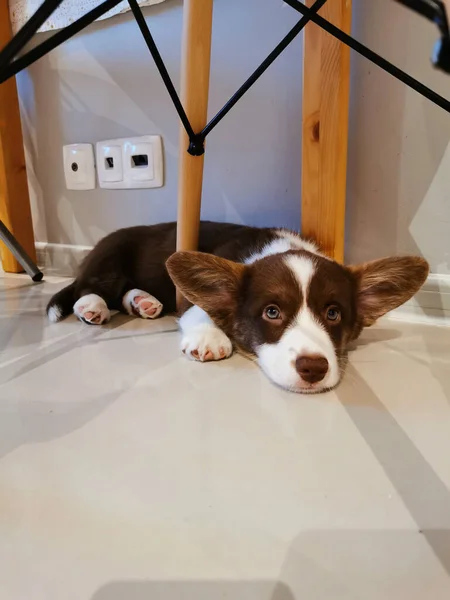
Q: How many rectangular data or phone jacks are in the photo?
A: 2